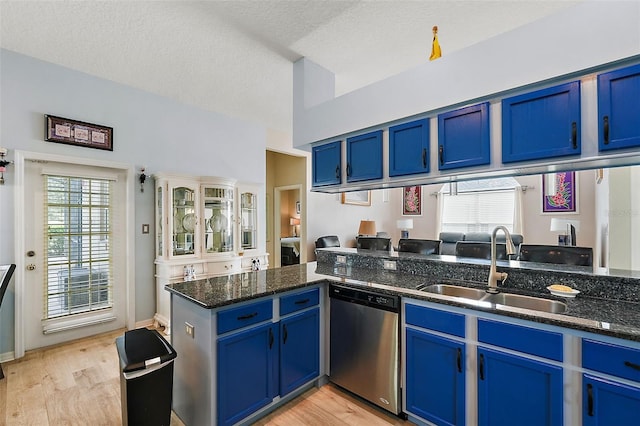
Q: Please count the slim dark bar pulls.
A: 14